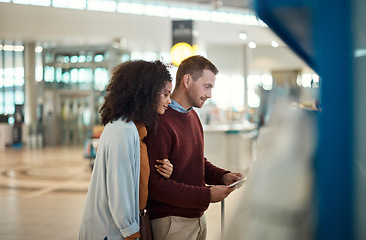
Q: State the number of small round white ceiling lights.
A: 3